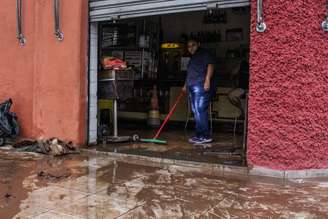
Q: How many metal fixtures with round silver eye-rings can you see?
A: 4